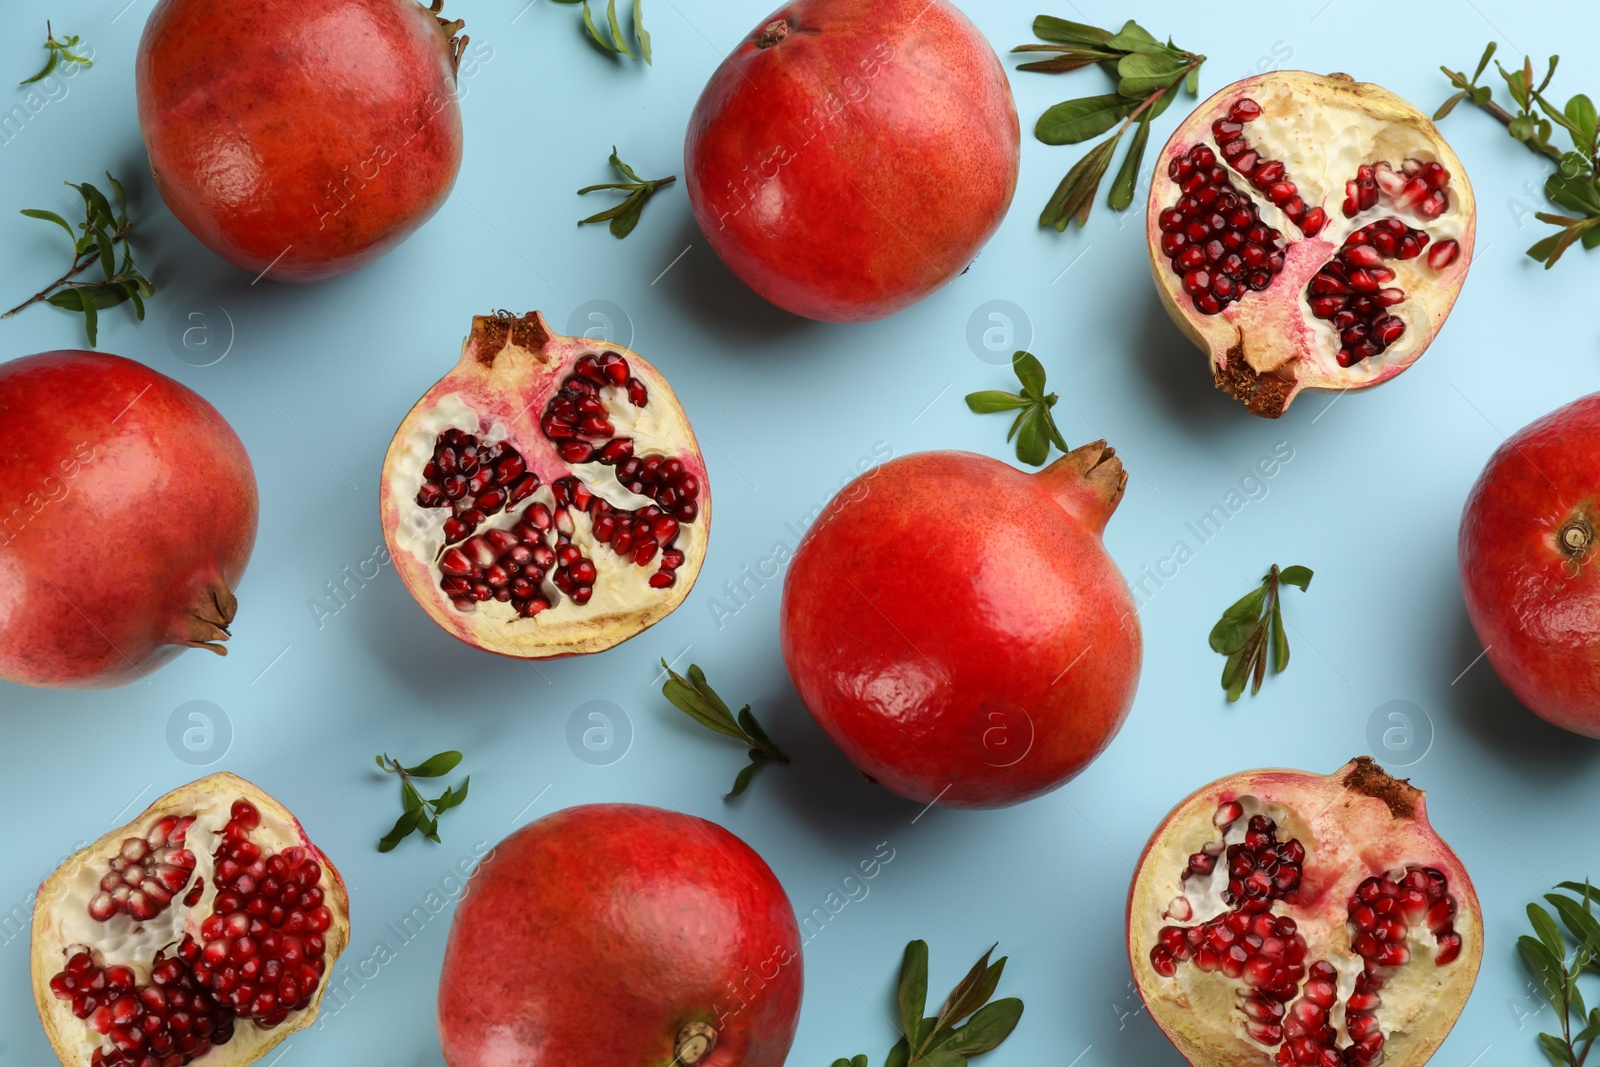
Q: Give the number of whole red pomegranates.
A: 6